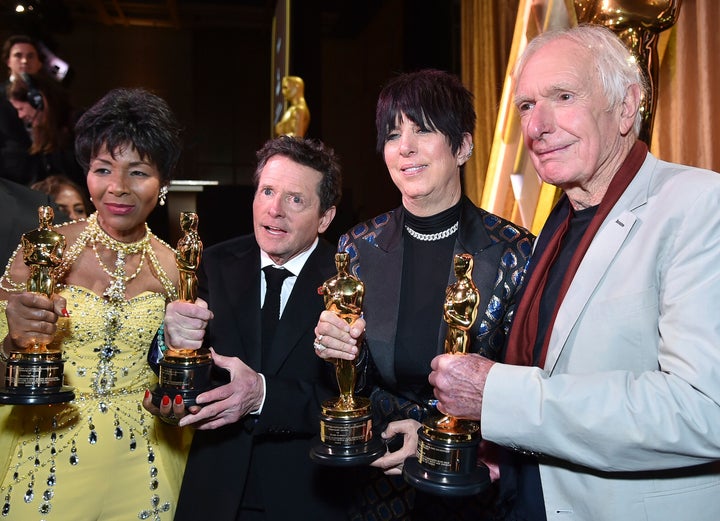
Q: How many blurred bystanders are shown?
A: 3